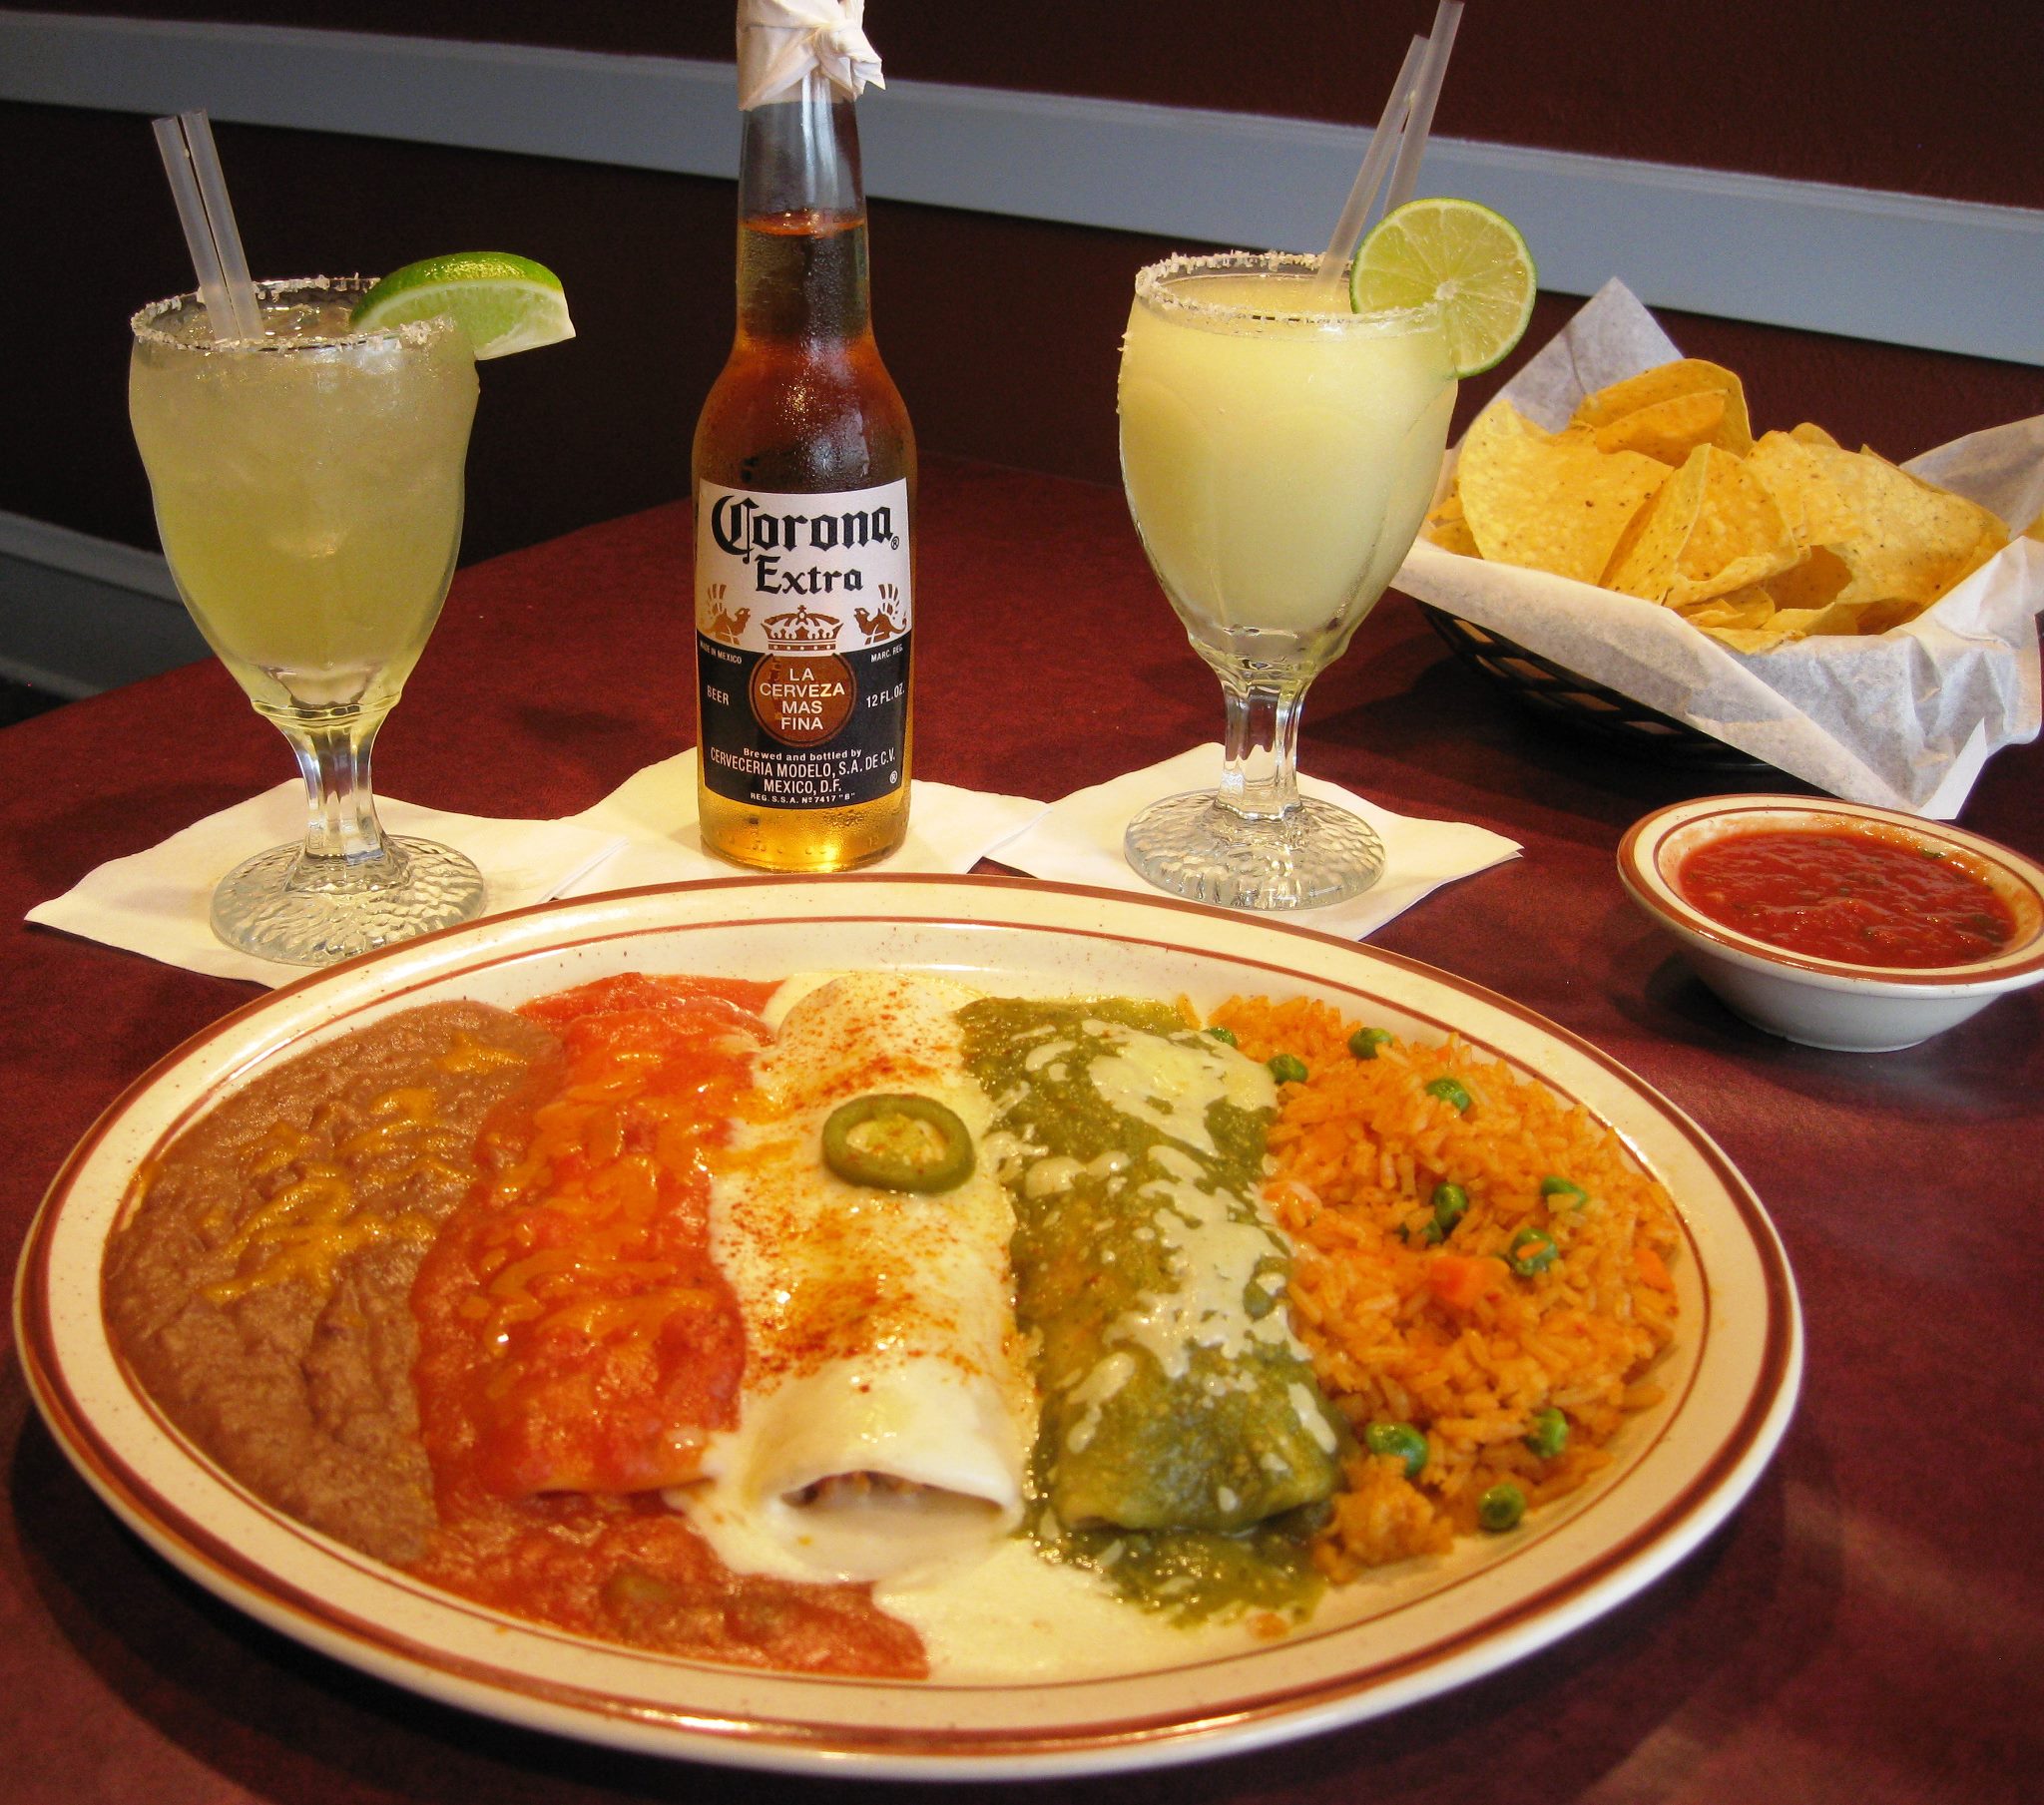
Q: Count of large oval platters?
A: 1